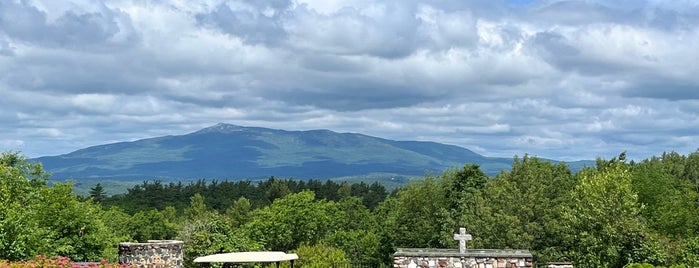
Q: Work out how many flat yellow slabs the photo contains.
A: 1